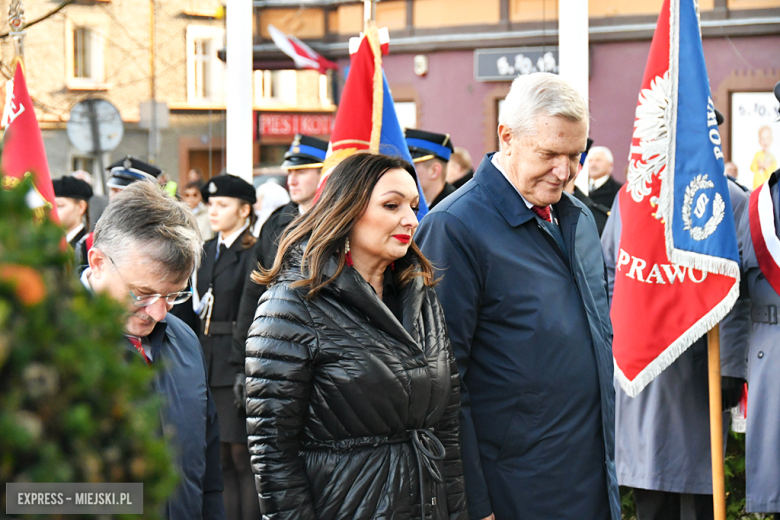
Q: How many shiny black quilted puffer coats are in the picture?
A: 1